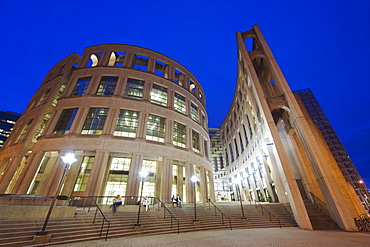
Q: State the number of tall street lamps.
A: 4